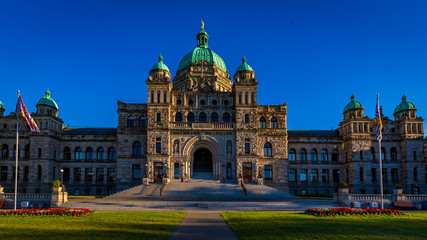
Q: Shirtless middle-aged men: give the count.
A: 0